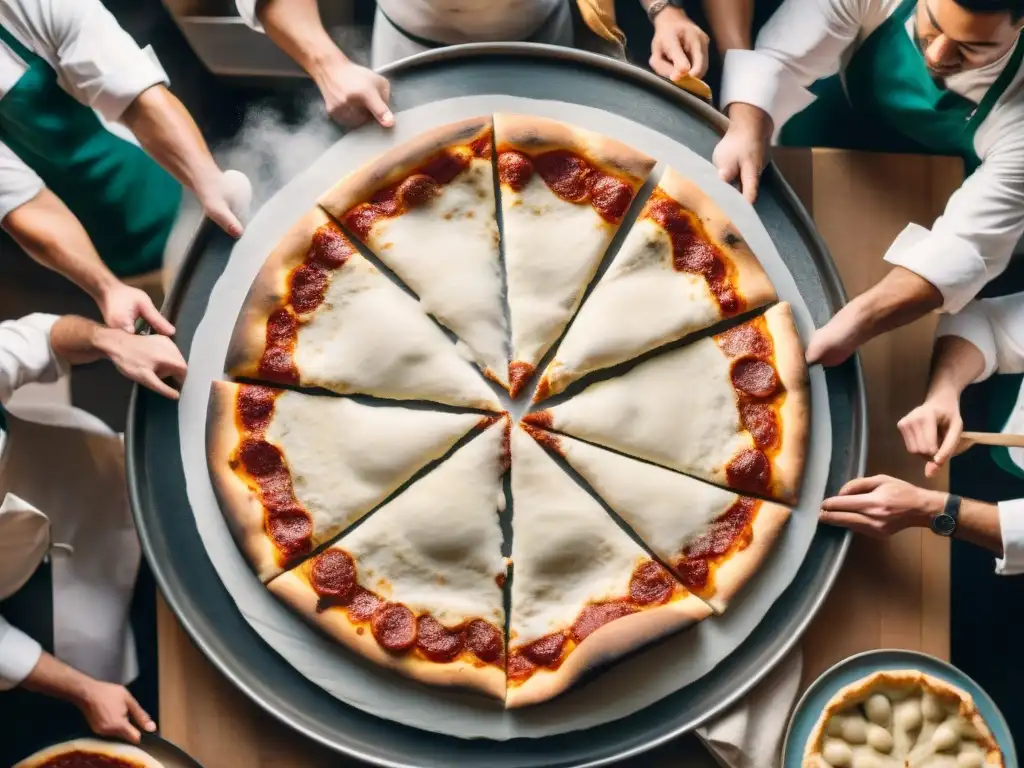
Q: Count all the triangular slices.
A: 9